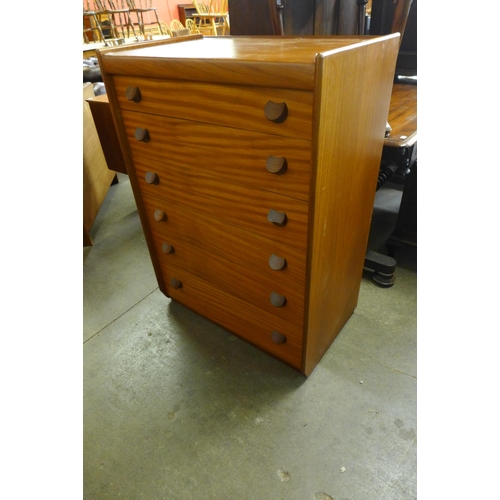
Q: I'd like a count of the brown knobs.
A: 12